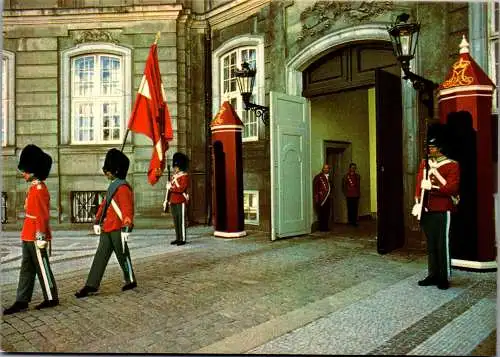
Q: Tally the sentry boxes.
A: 2